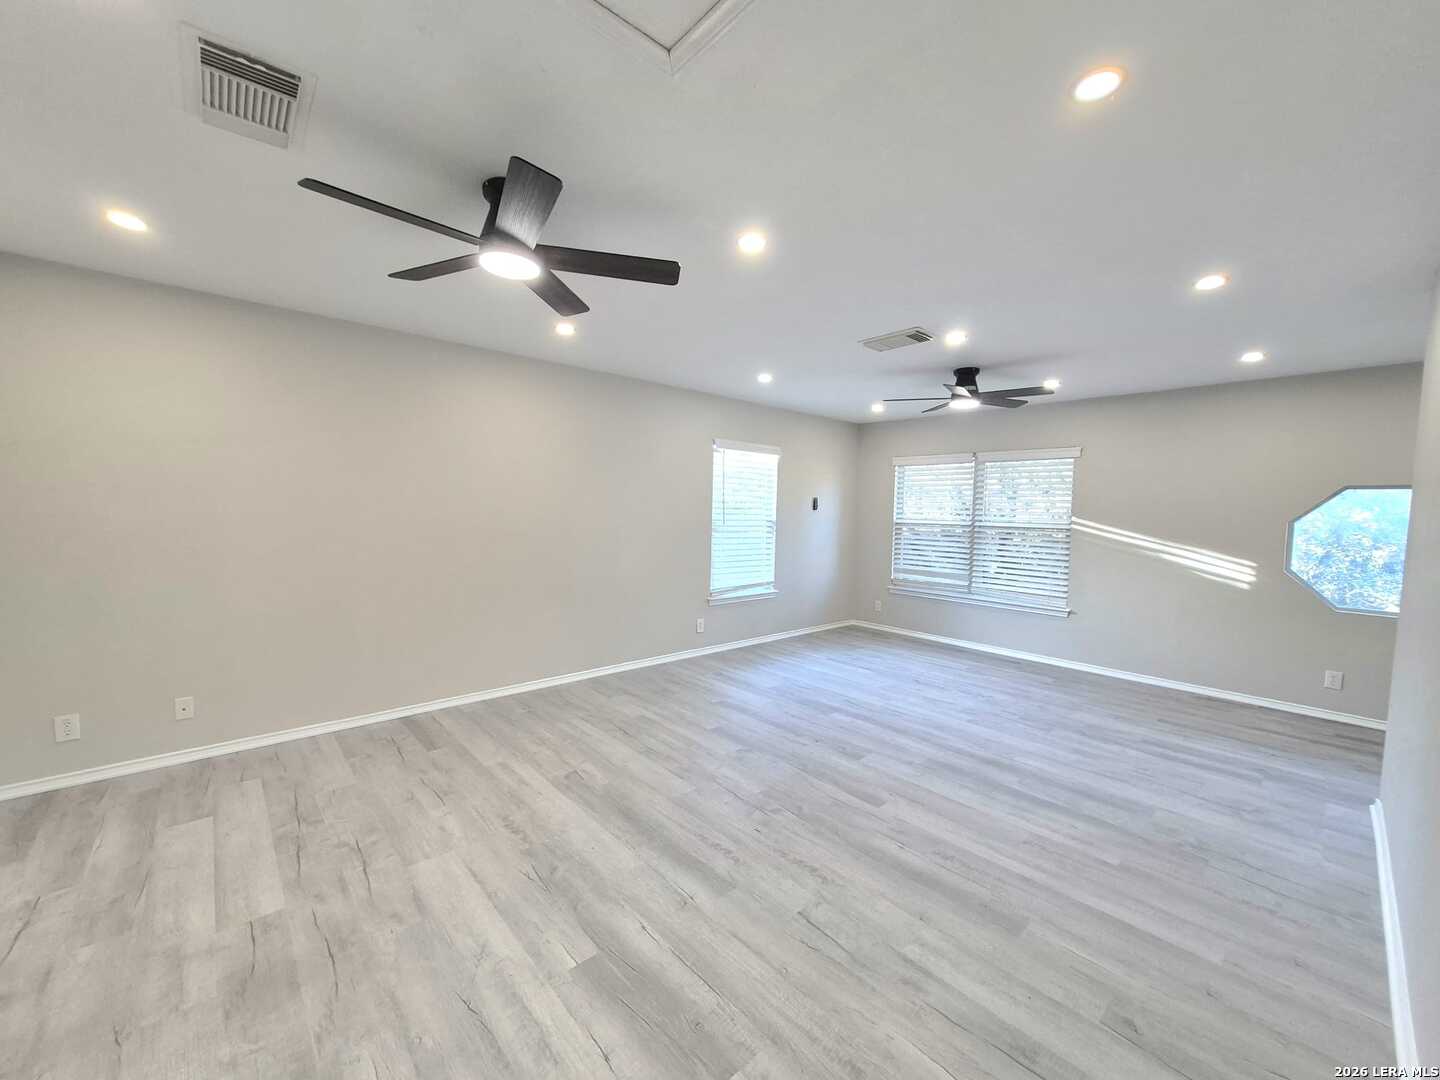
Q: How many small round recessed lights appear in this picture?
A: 10